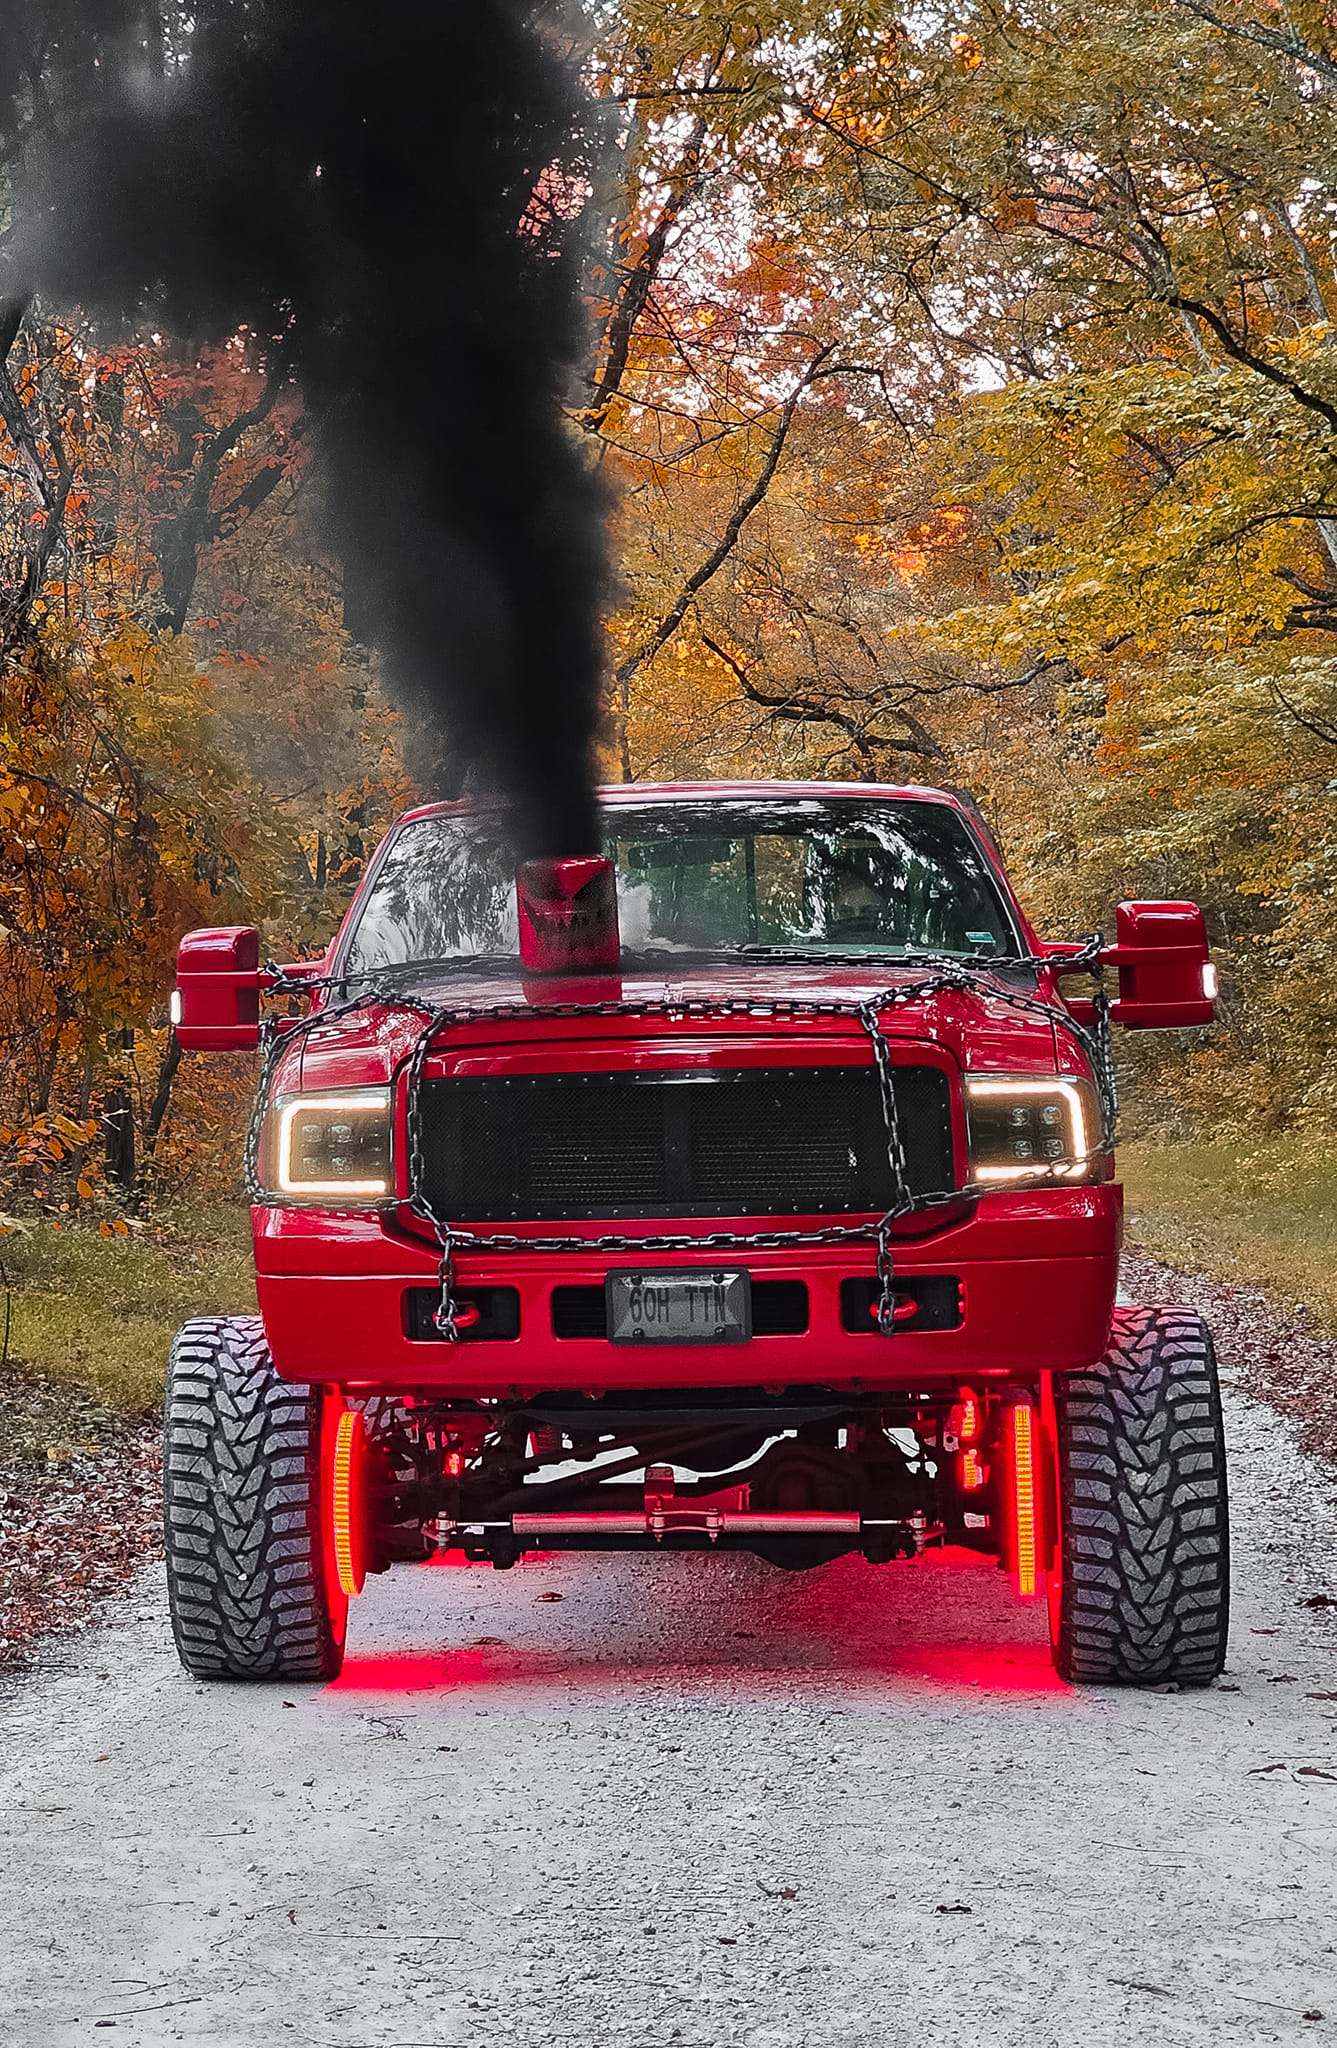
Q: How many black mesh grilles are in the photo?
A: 1